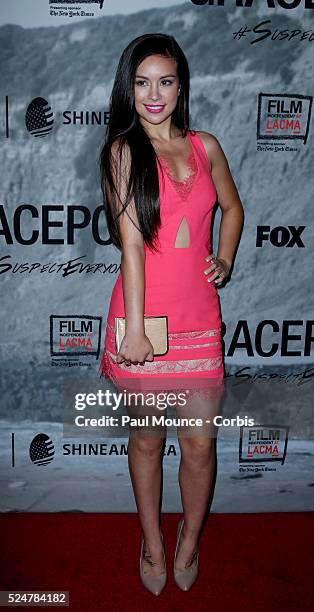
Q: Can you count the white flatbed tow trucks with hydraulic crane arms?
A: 0